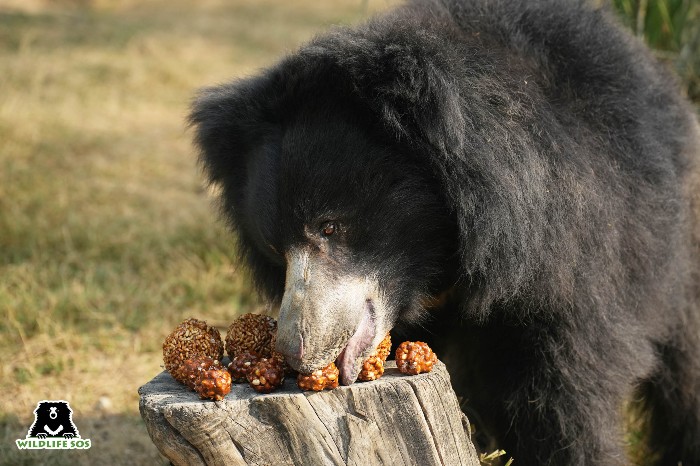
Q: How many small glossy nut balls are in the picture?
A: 7